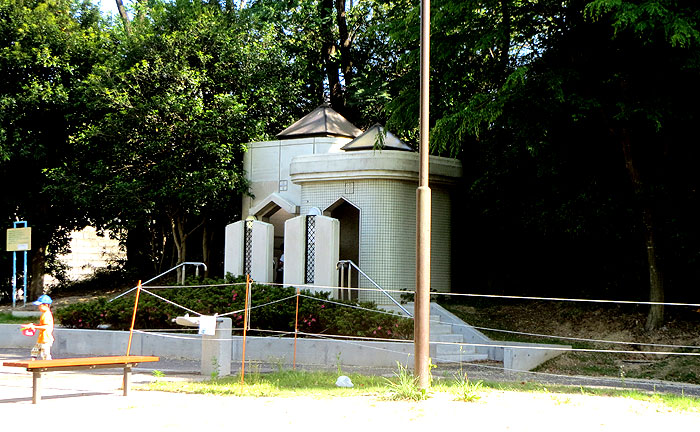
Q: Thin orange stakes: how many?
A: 3